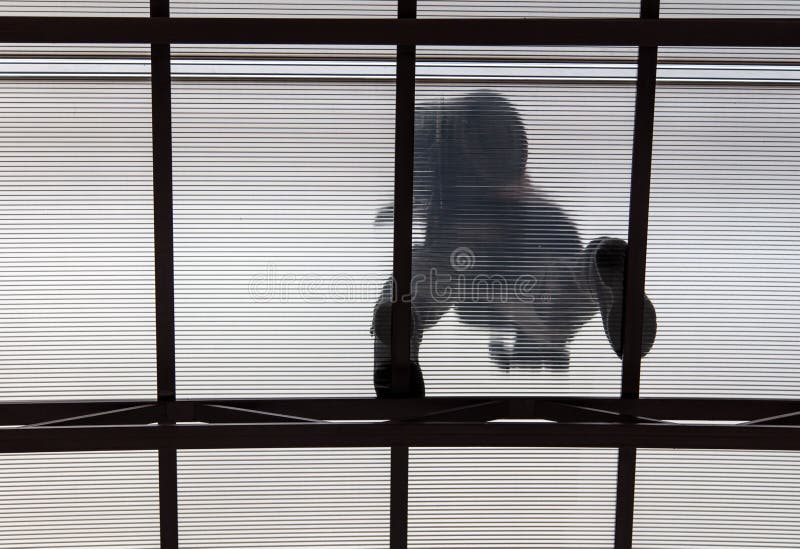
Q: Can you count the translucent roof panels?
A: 12